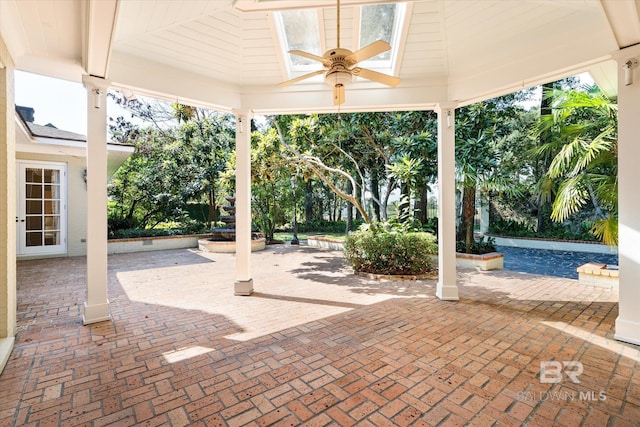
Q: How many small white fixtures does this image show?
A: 4